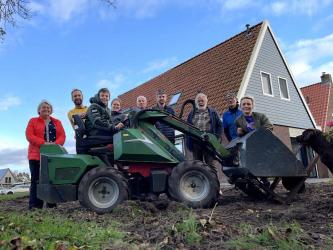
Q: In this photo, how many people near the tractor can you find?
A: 9